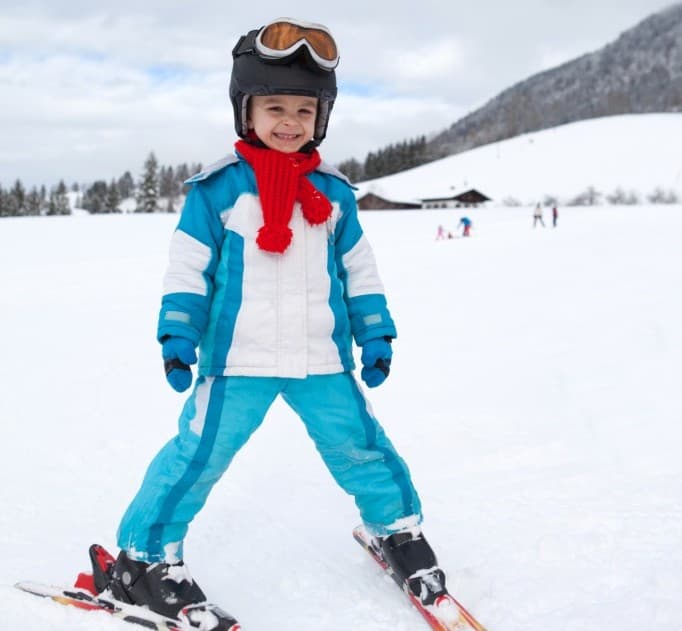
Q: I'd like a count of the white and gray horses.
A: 0